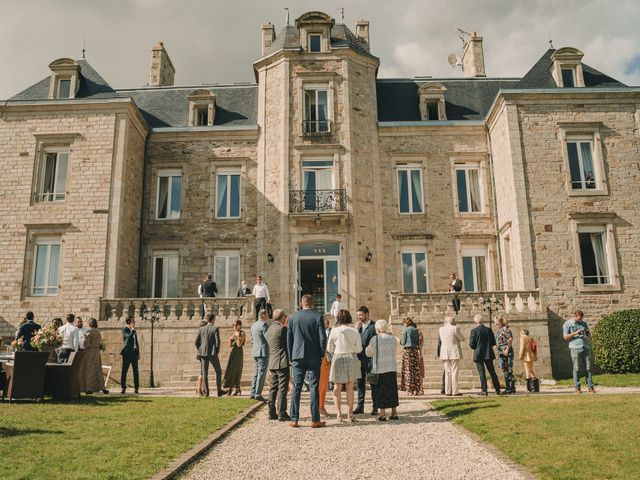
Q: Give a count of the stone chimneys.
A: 4